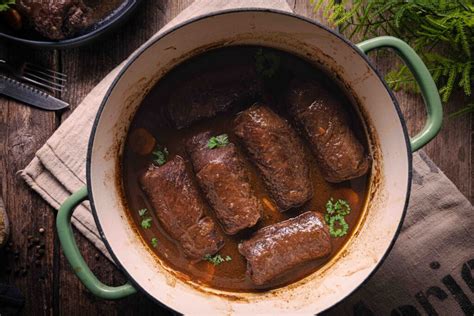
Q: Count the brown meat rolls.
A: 6